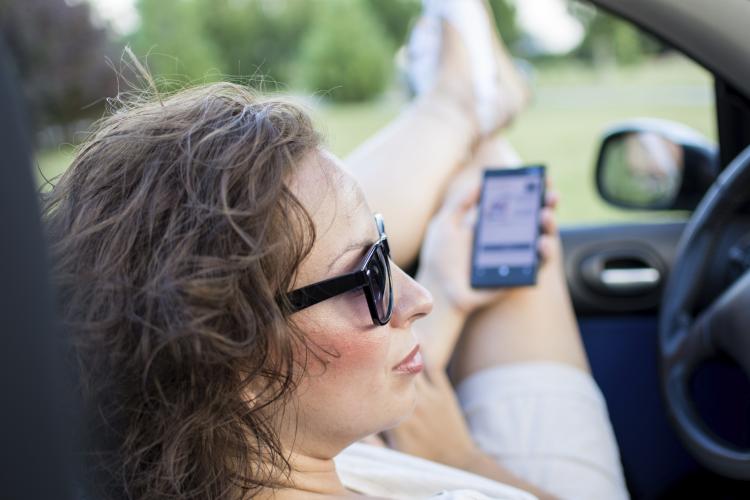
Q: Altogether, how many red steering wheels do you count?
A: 0